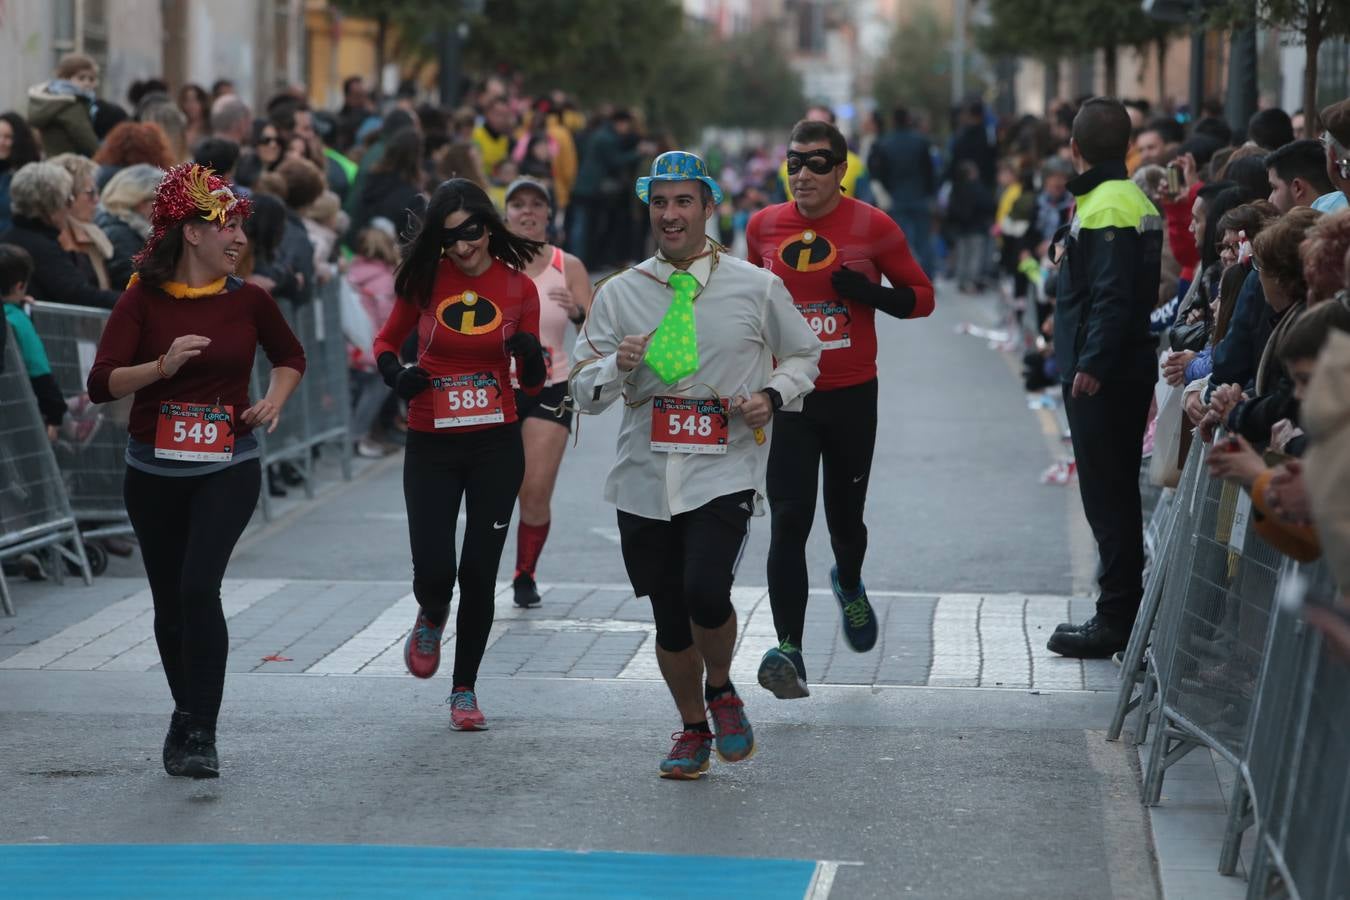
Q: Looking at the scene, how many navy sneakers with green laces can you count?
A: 2